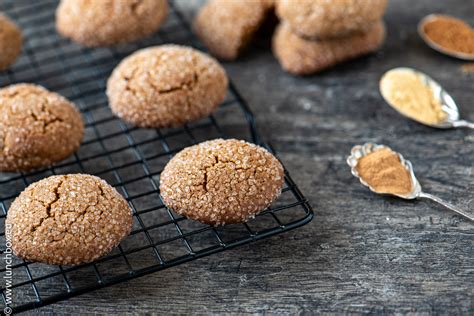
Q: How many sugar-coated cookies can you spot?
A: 9